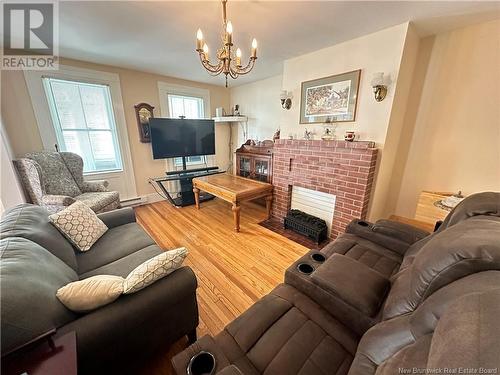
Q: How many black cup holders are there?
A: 4